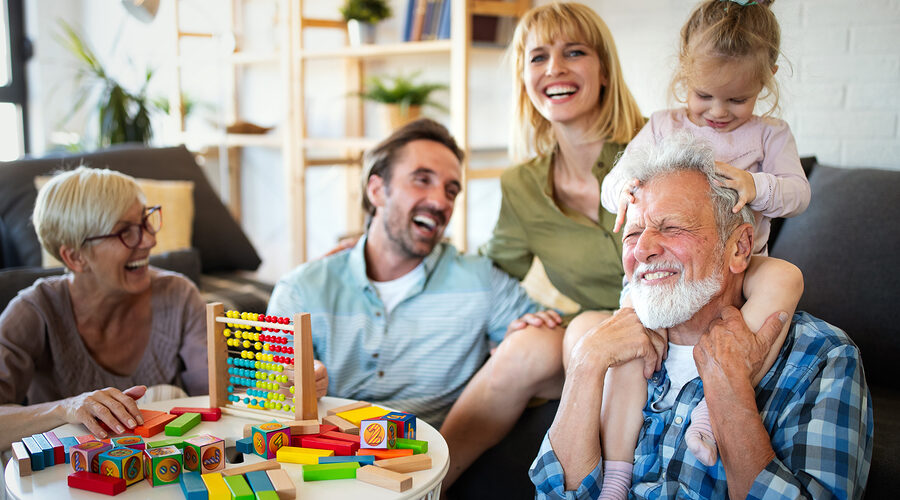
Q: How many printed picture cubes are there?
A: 8